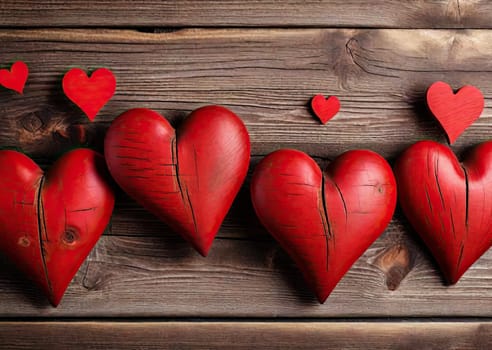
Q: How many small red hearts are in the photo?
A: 4